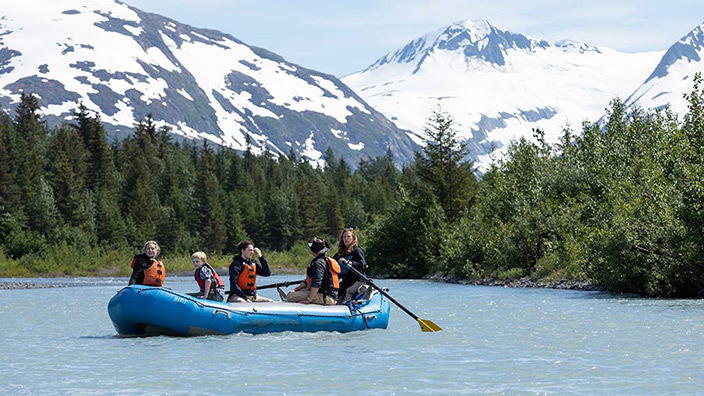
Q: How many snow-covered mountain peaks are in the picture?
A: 3